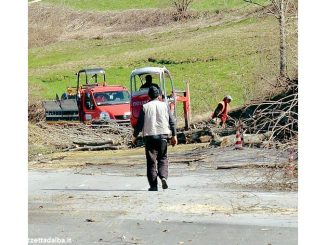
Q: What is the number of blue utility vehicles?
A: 0